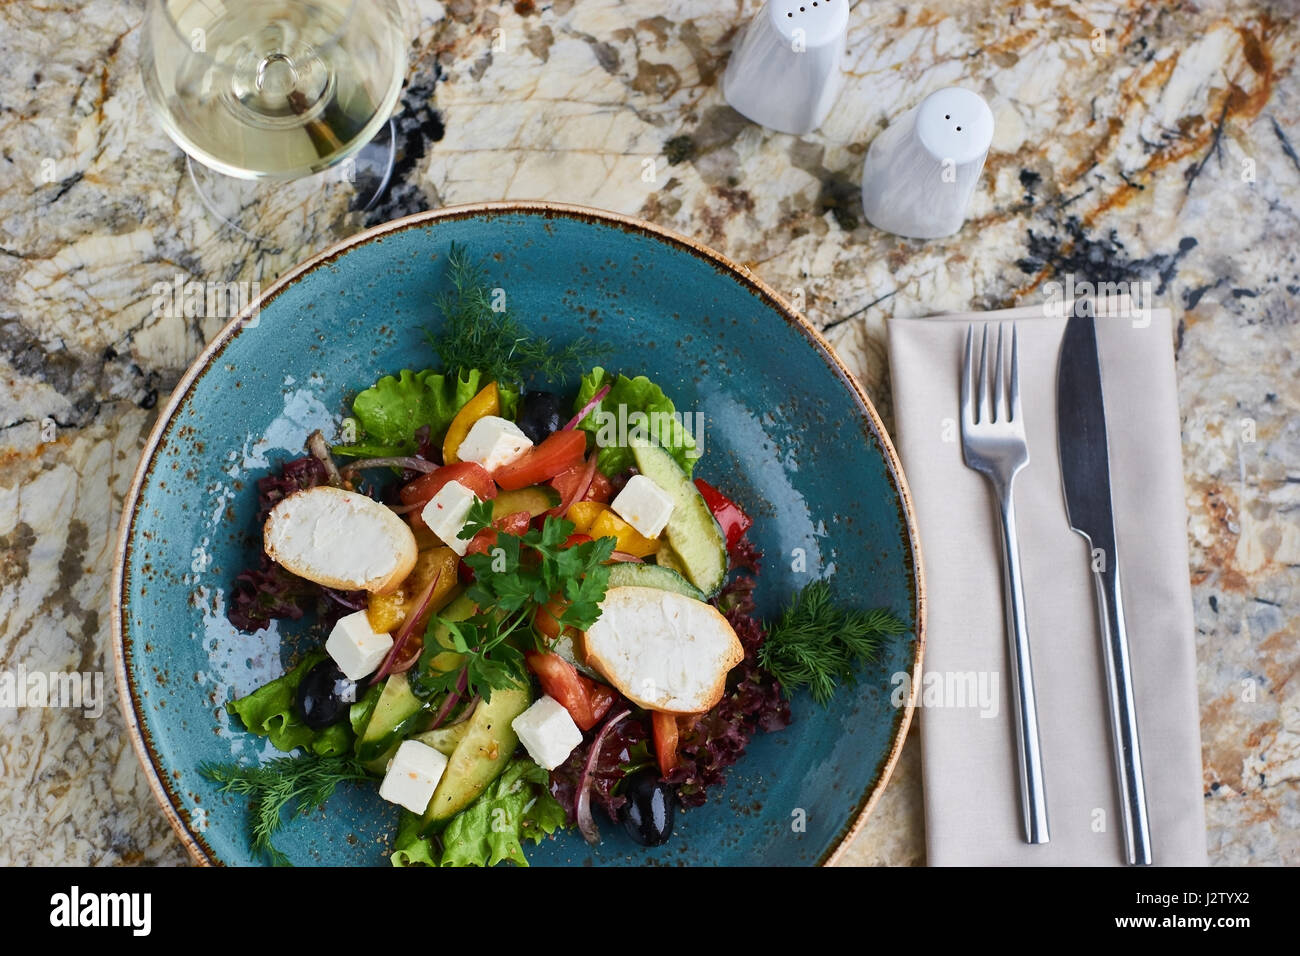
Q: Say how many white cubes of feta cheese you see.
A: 6